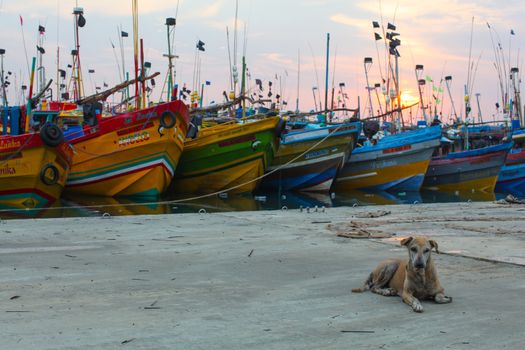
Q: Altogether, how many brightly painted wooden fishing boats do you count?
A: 7